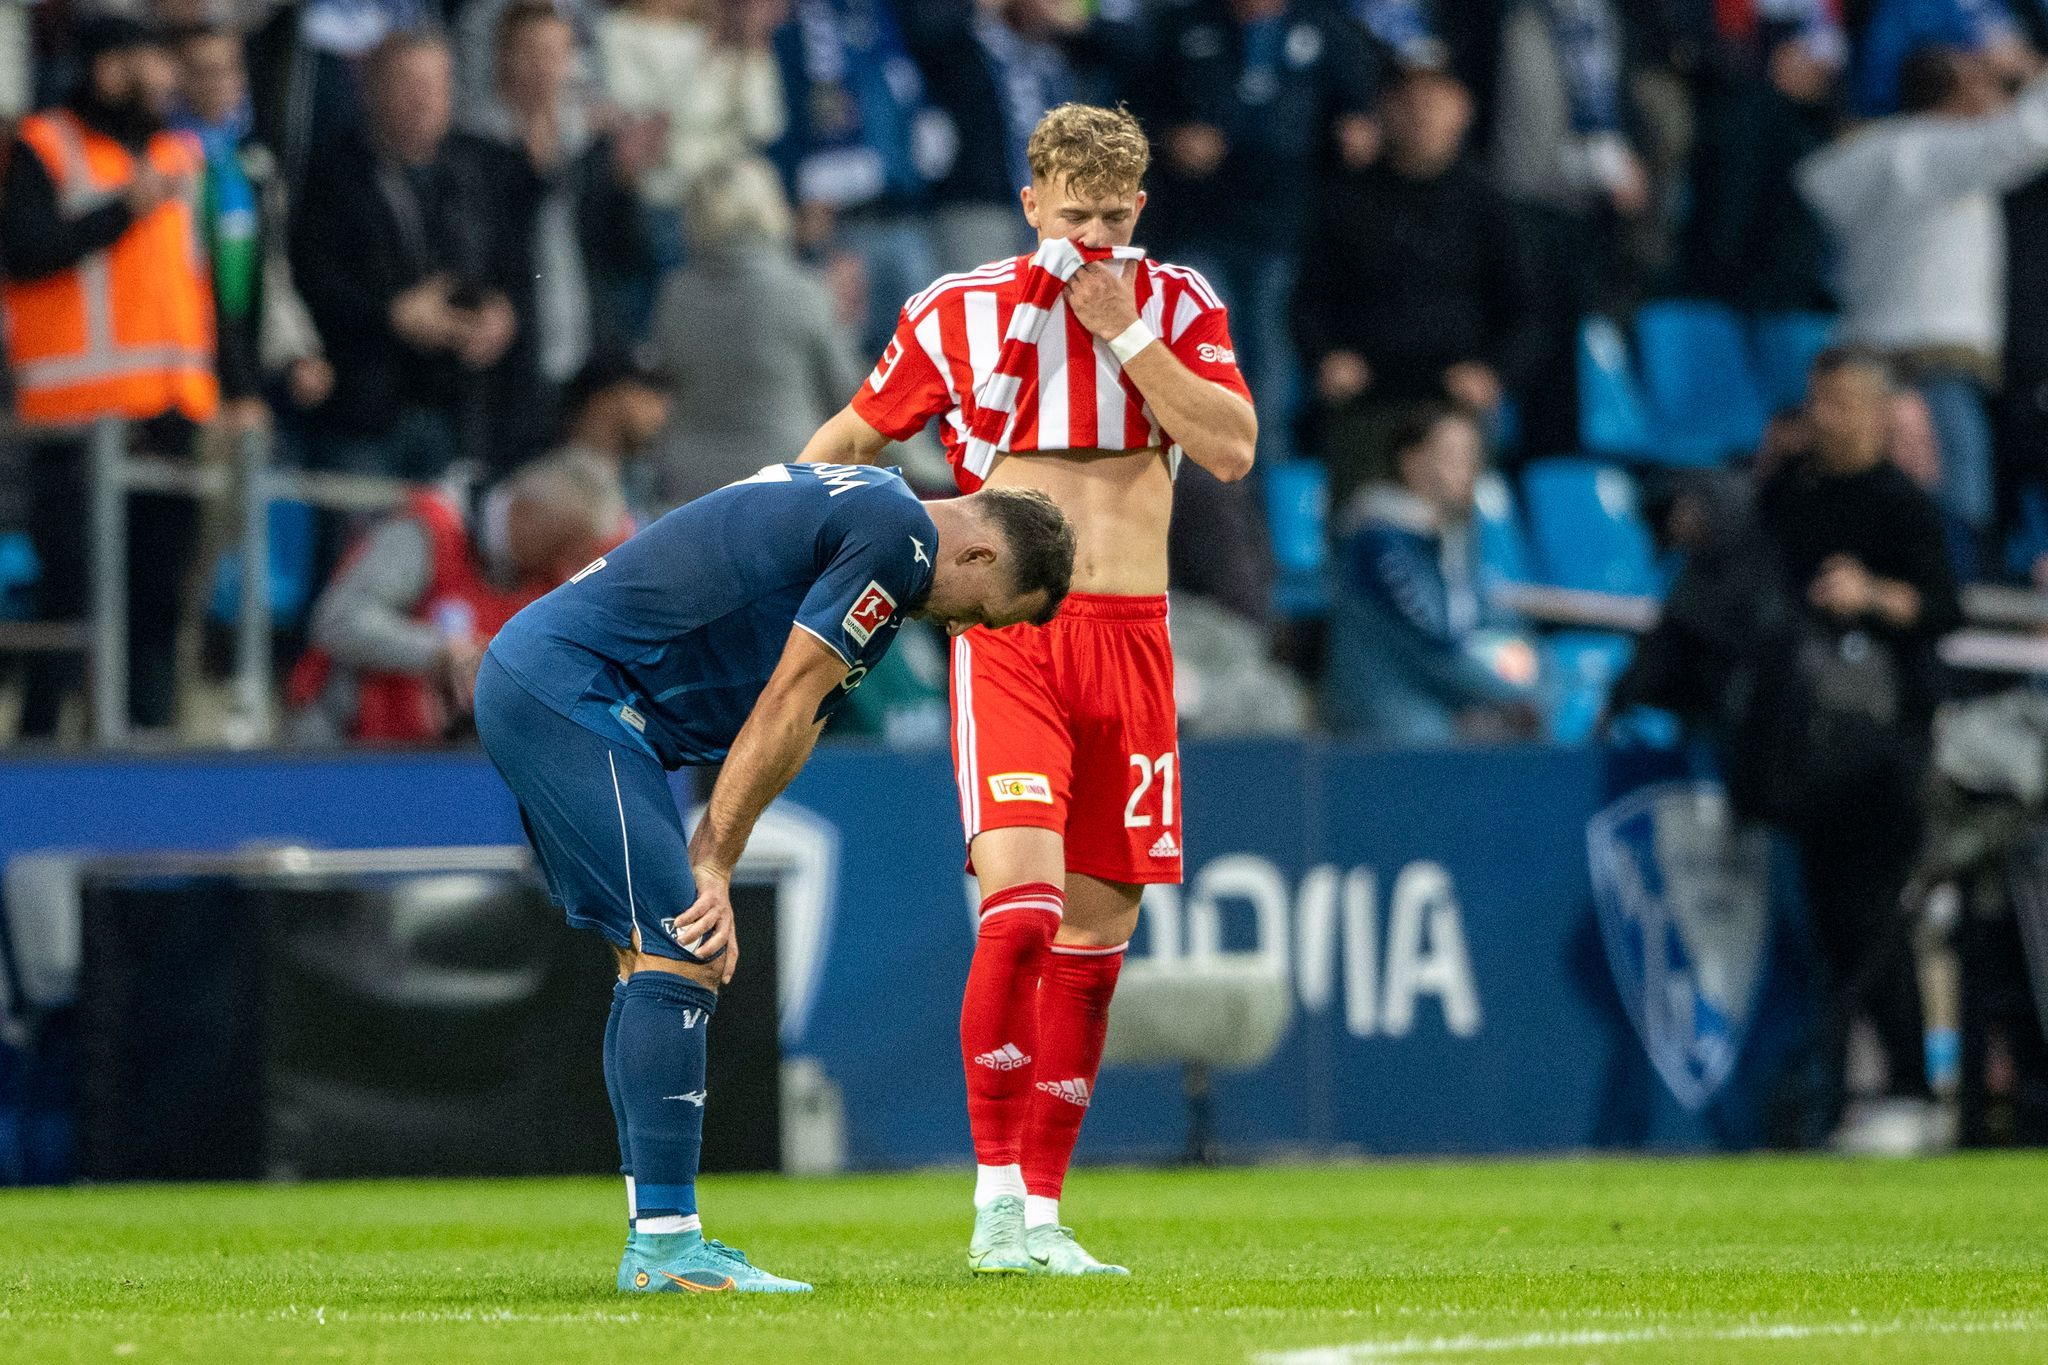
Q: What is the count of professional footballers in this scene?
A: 2